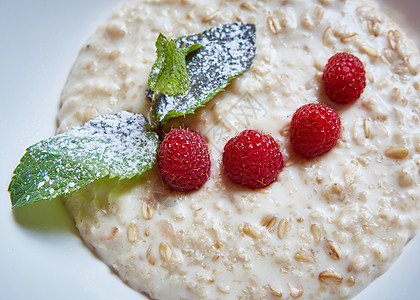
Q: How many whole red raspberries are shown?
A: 4